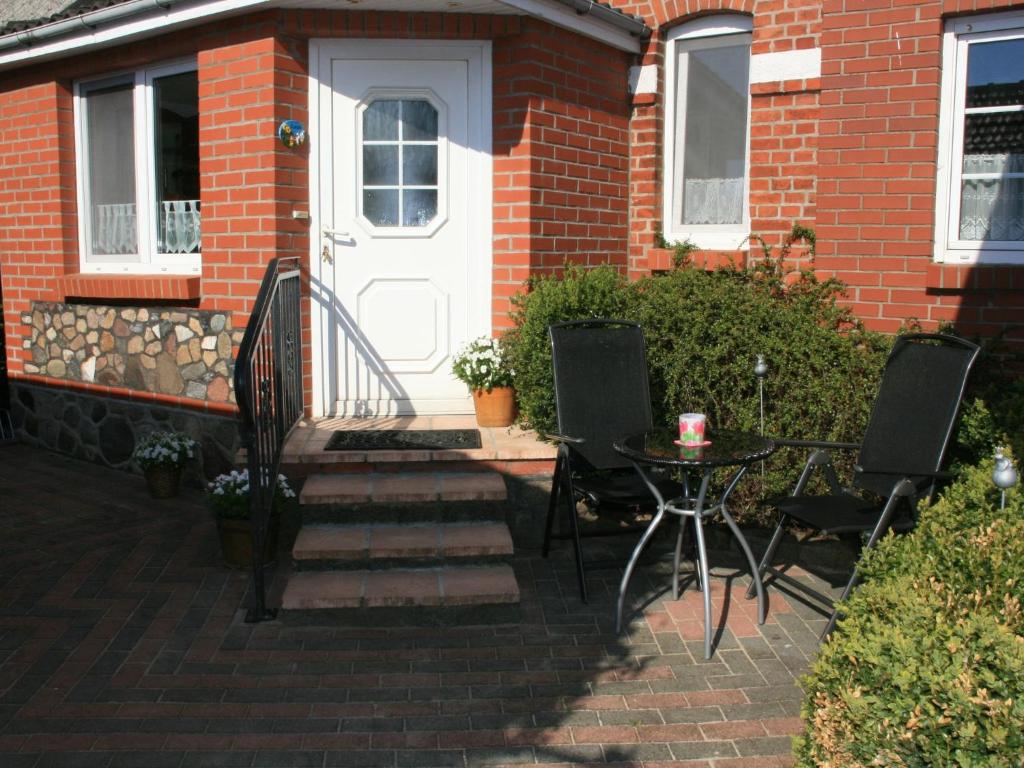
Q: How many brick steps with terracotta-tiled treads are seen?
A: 3